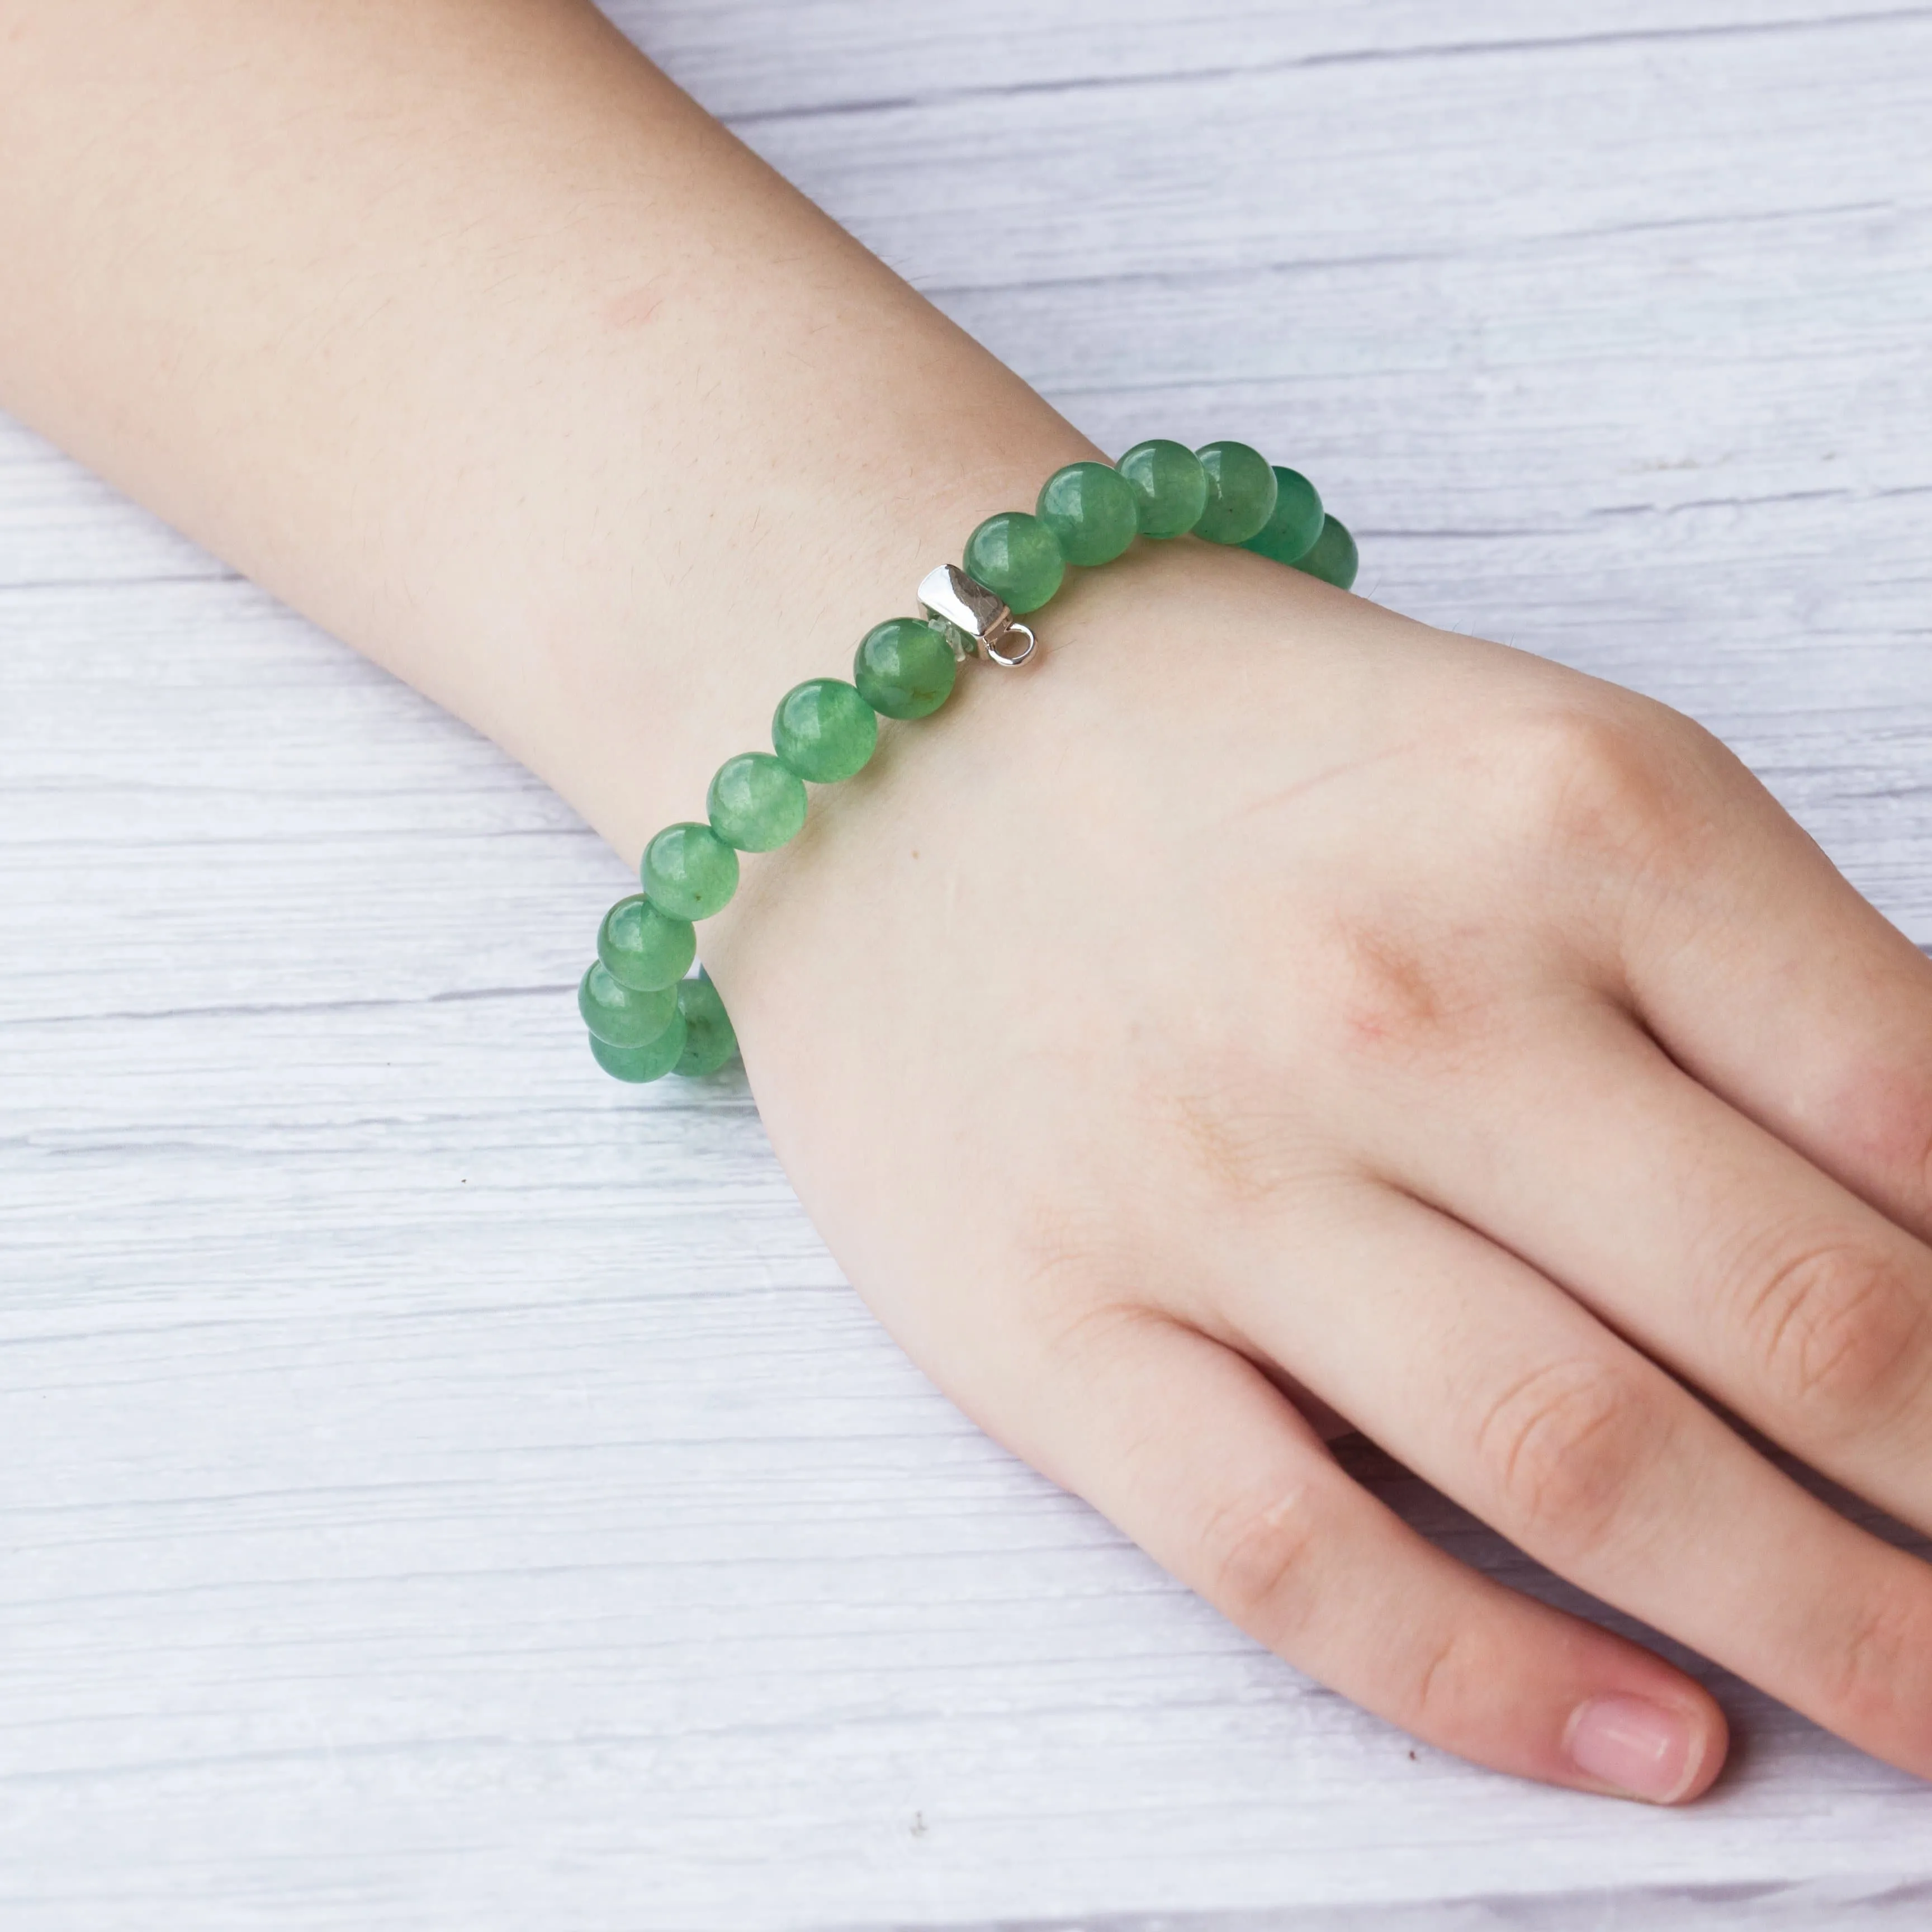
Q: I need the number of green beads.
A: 14